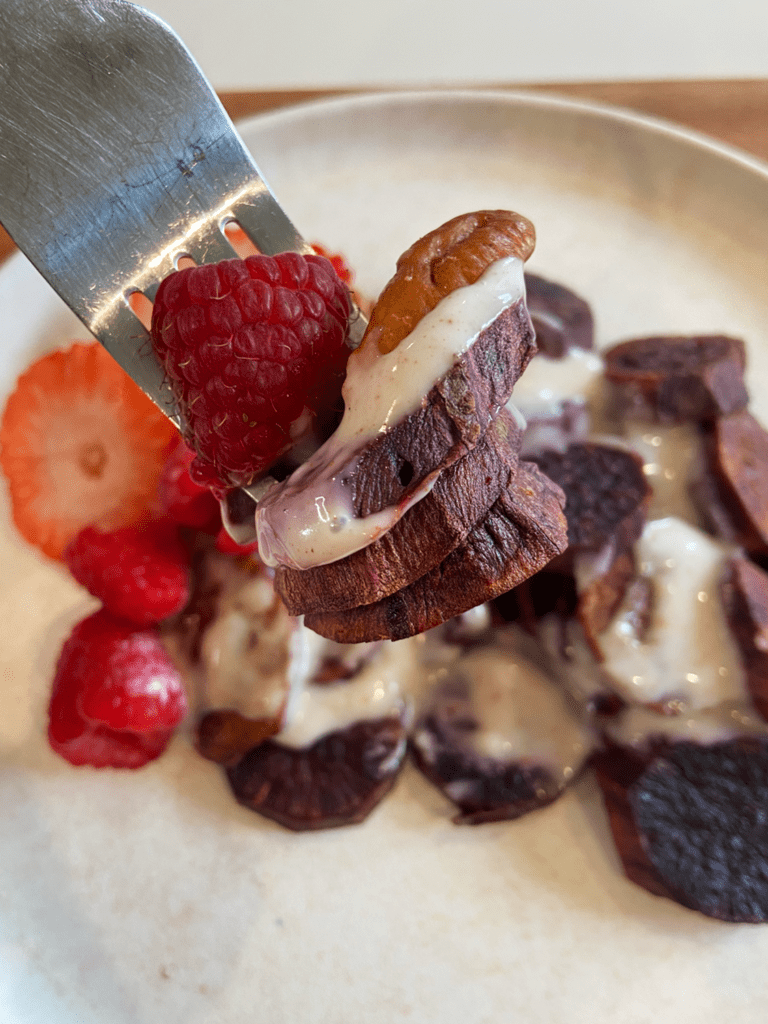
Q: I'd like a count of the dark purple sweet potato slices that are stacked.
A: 3